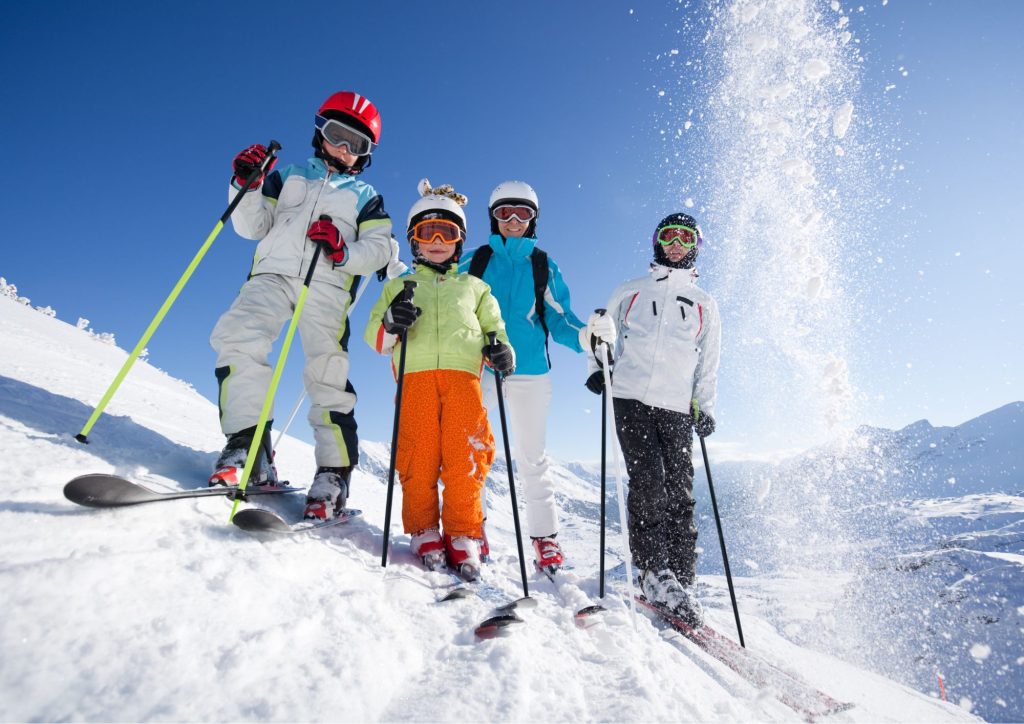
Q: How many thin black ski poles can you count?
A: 4